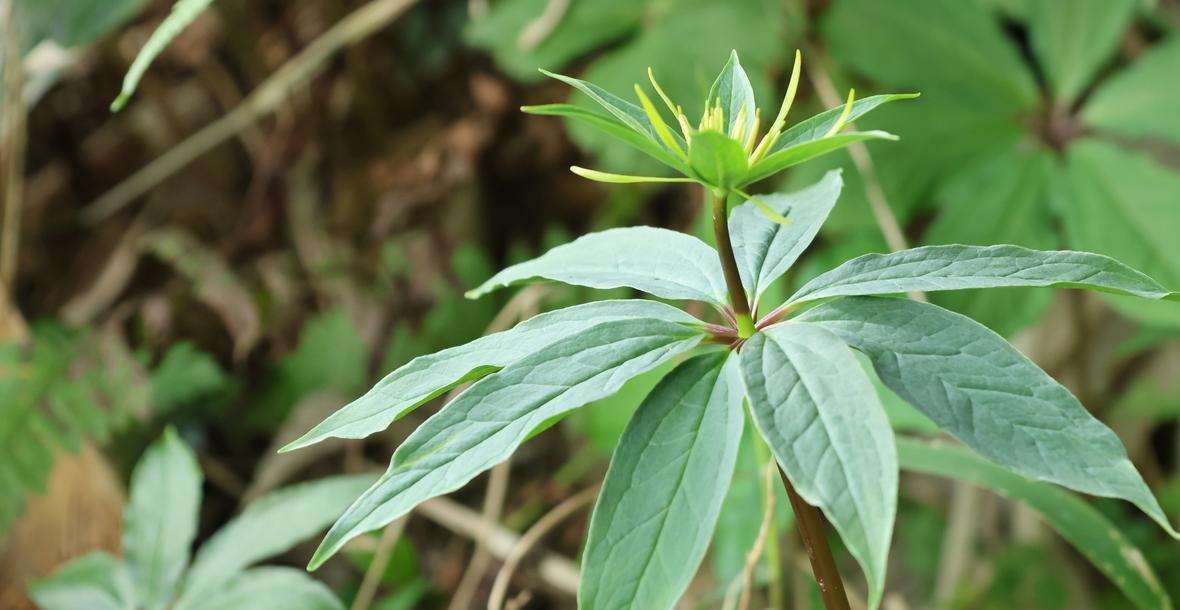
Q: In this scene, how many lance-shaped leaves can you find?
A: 8